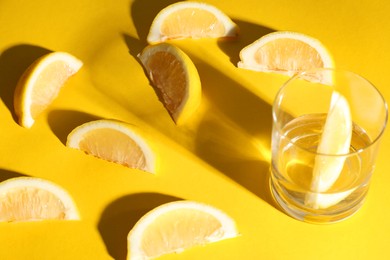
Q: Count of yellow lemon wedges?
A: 8